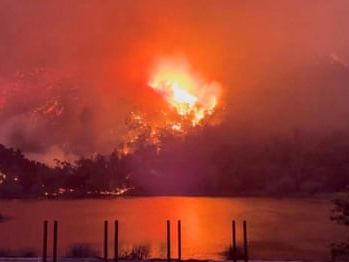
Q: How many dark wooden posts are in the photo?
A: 8